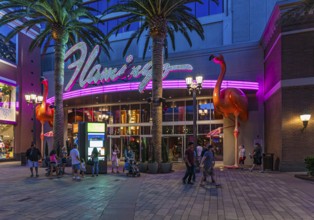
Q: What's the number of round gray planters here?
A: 3